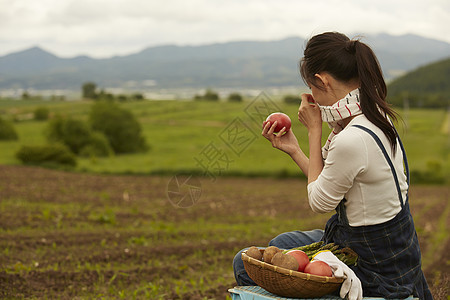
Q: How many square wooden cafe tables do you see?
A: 0